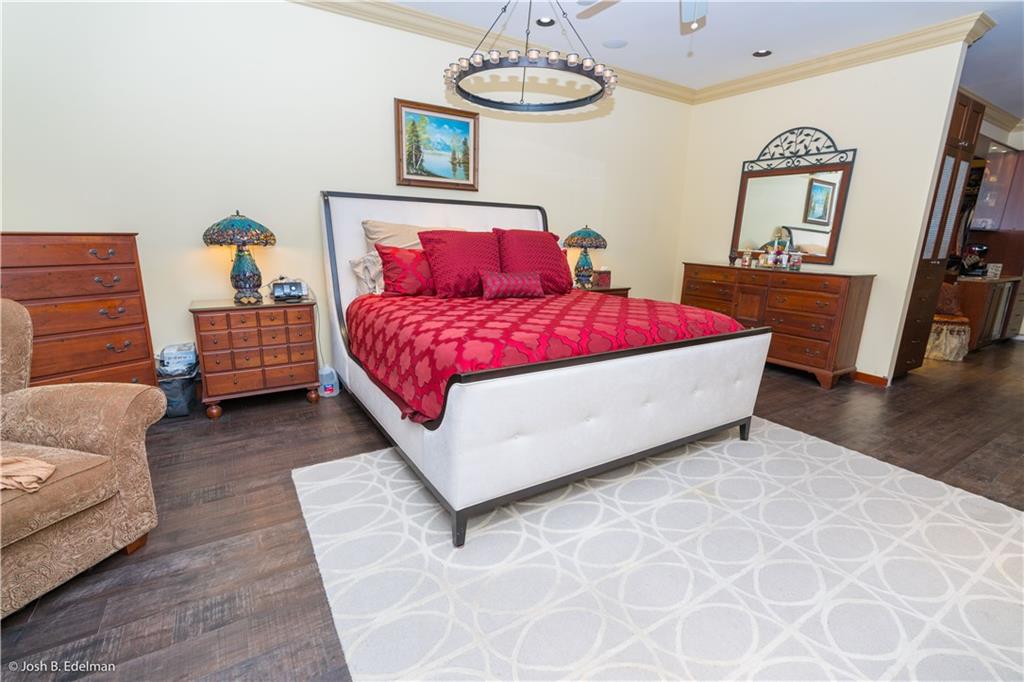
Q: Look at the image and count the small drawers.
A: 12